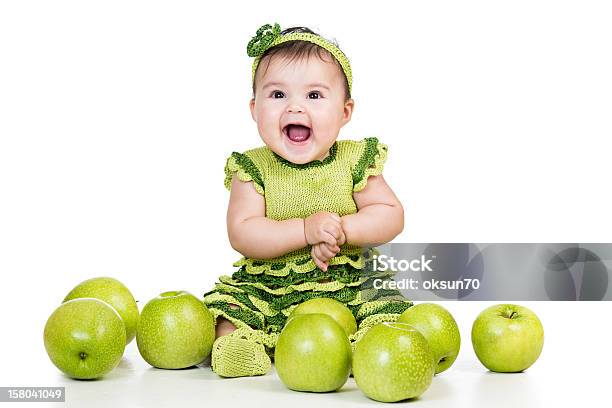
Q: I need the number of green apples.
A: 8